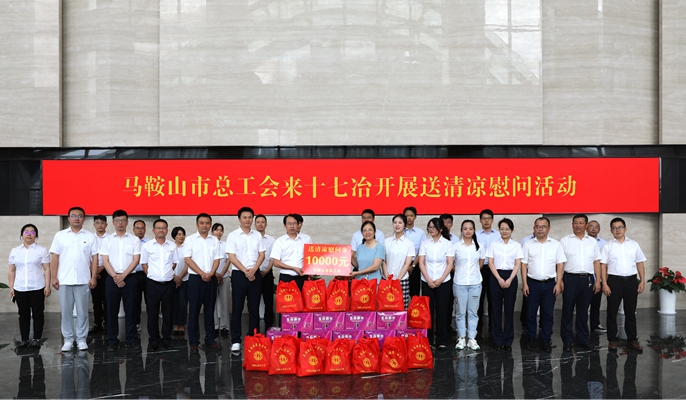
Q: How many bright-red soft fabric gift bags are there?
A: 13